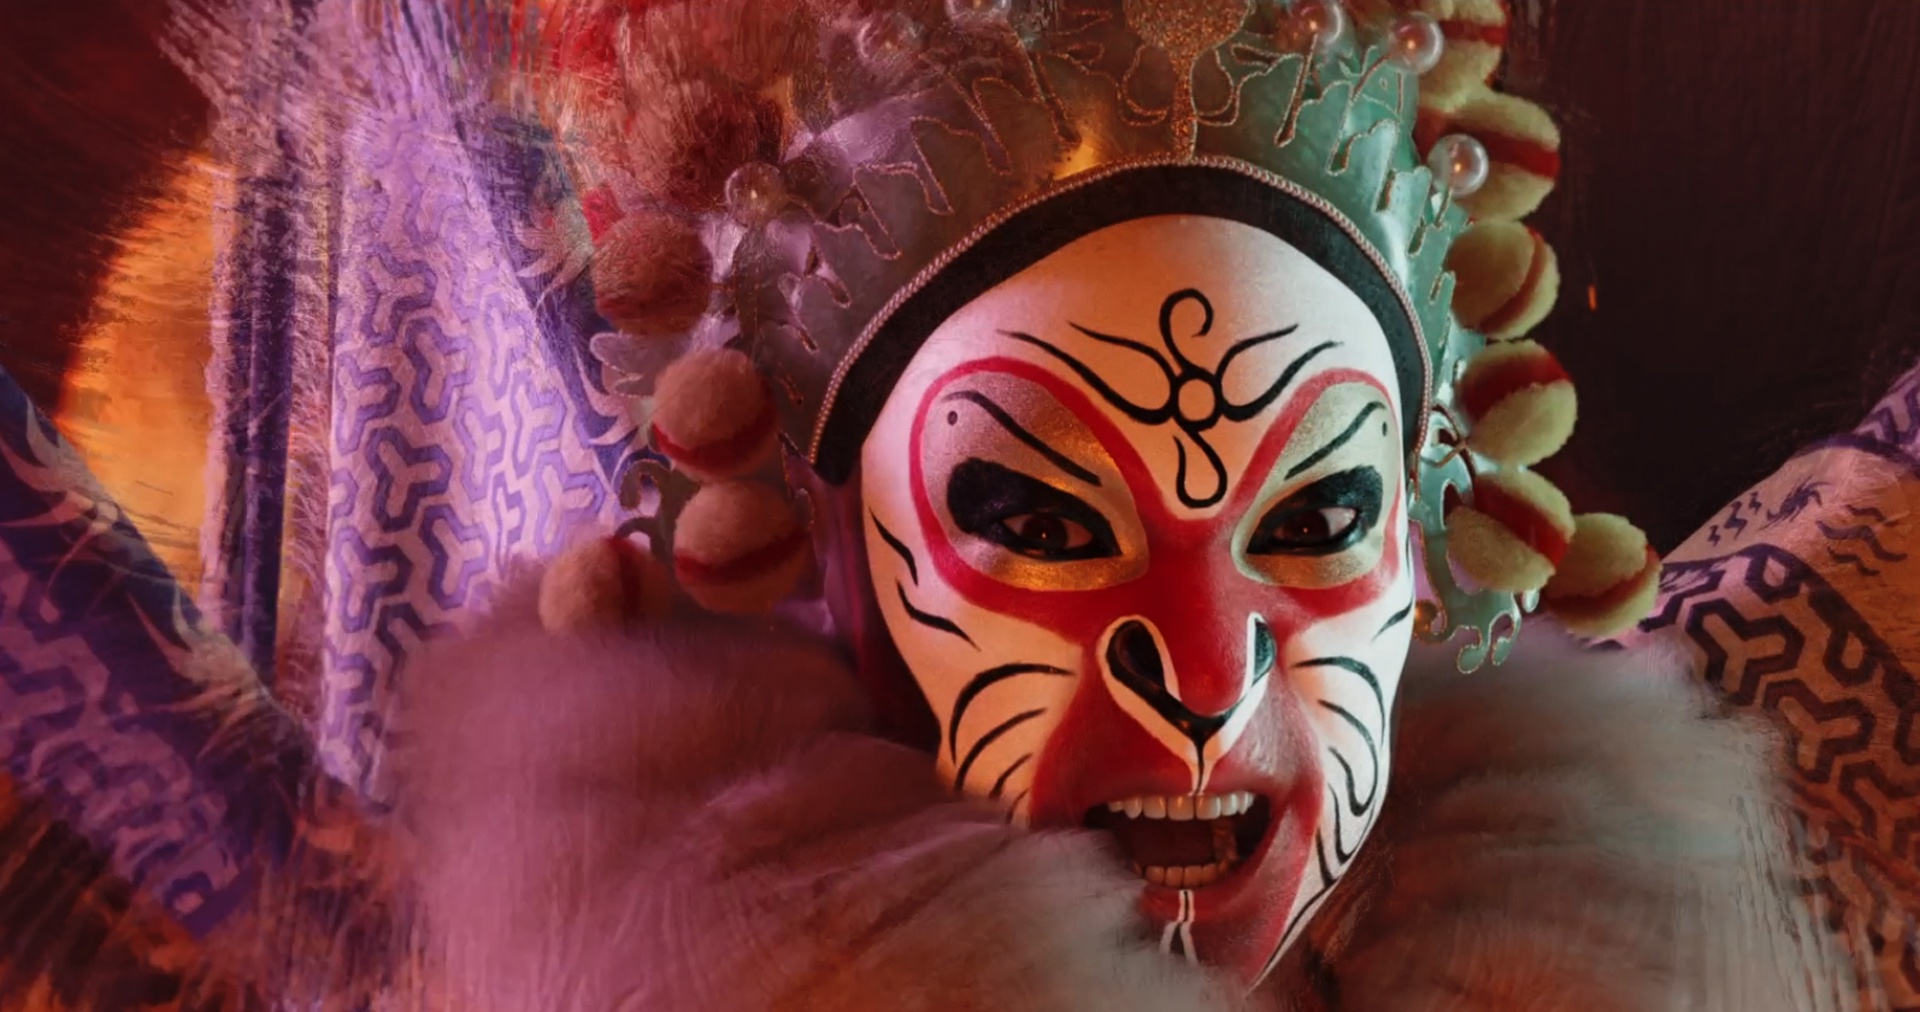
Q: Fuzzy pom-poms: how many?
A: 10